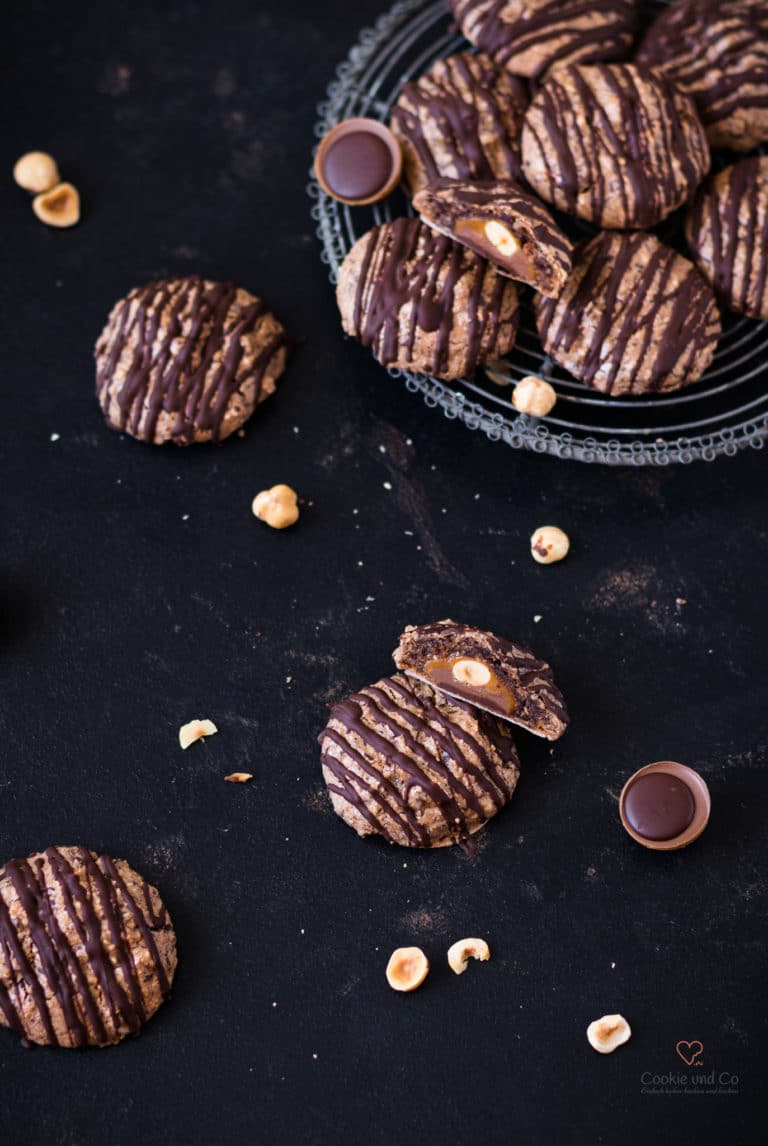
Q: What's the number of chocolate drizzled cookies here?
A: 12